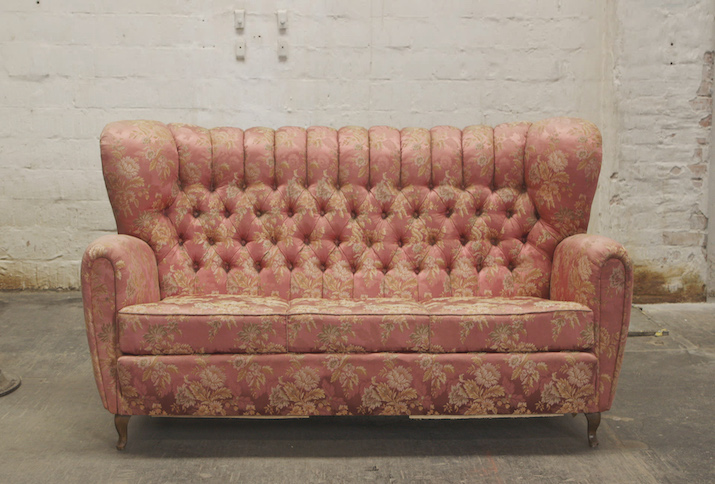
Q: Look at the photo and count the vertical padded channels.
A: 11